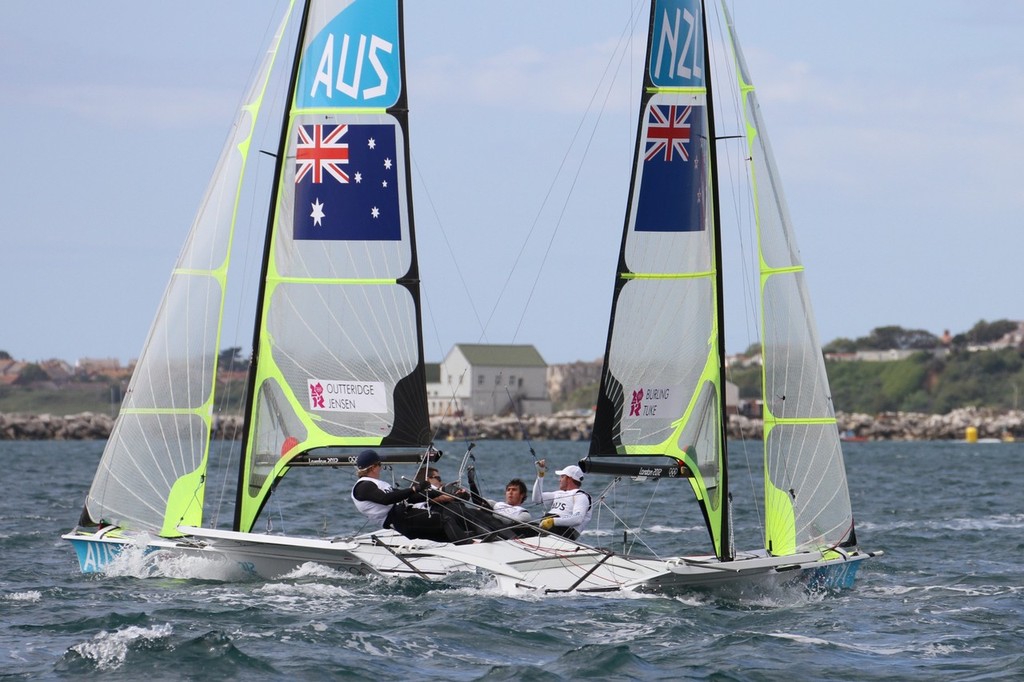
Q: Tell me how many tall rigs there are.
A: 2